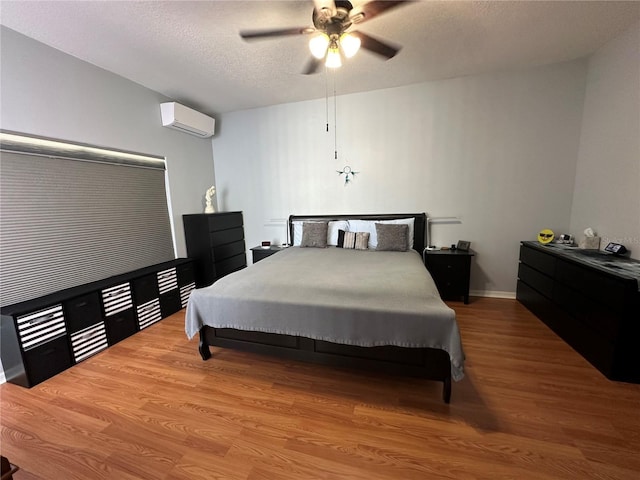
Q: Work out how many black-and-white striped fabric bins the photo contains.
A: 6